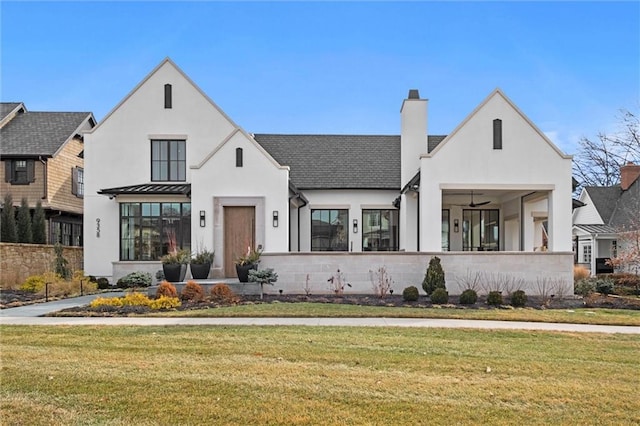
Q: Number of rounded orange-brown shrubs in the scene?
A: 3